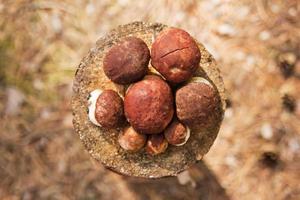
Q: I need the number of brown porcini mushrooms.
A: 8